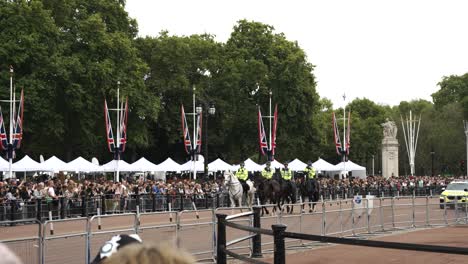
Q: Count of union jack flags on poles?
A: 10